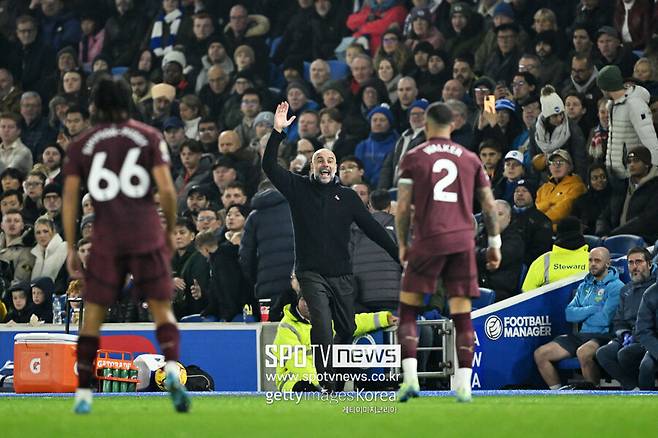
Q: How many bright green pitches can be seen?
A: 1